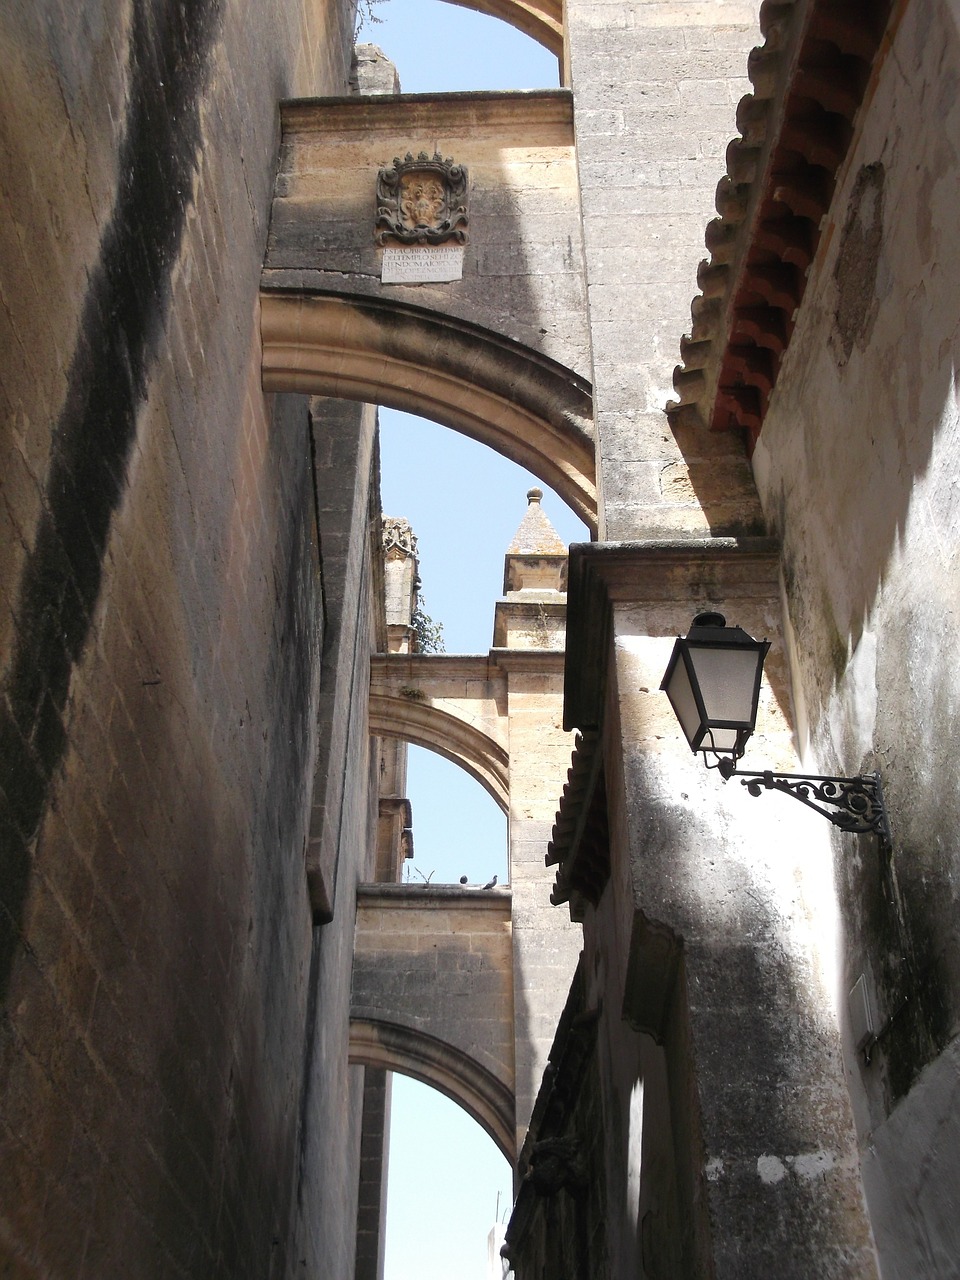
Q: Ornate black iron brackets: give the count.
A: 1